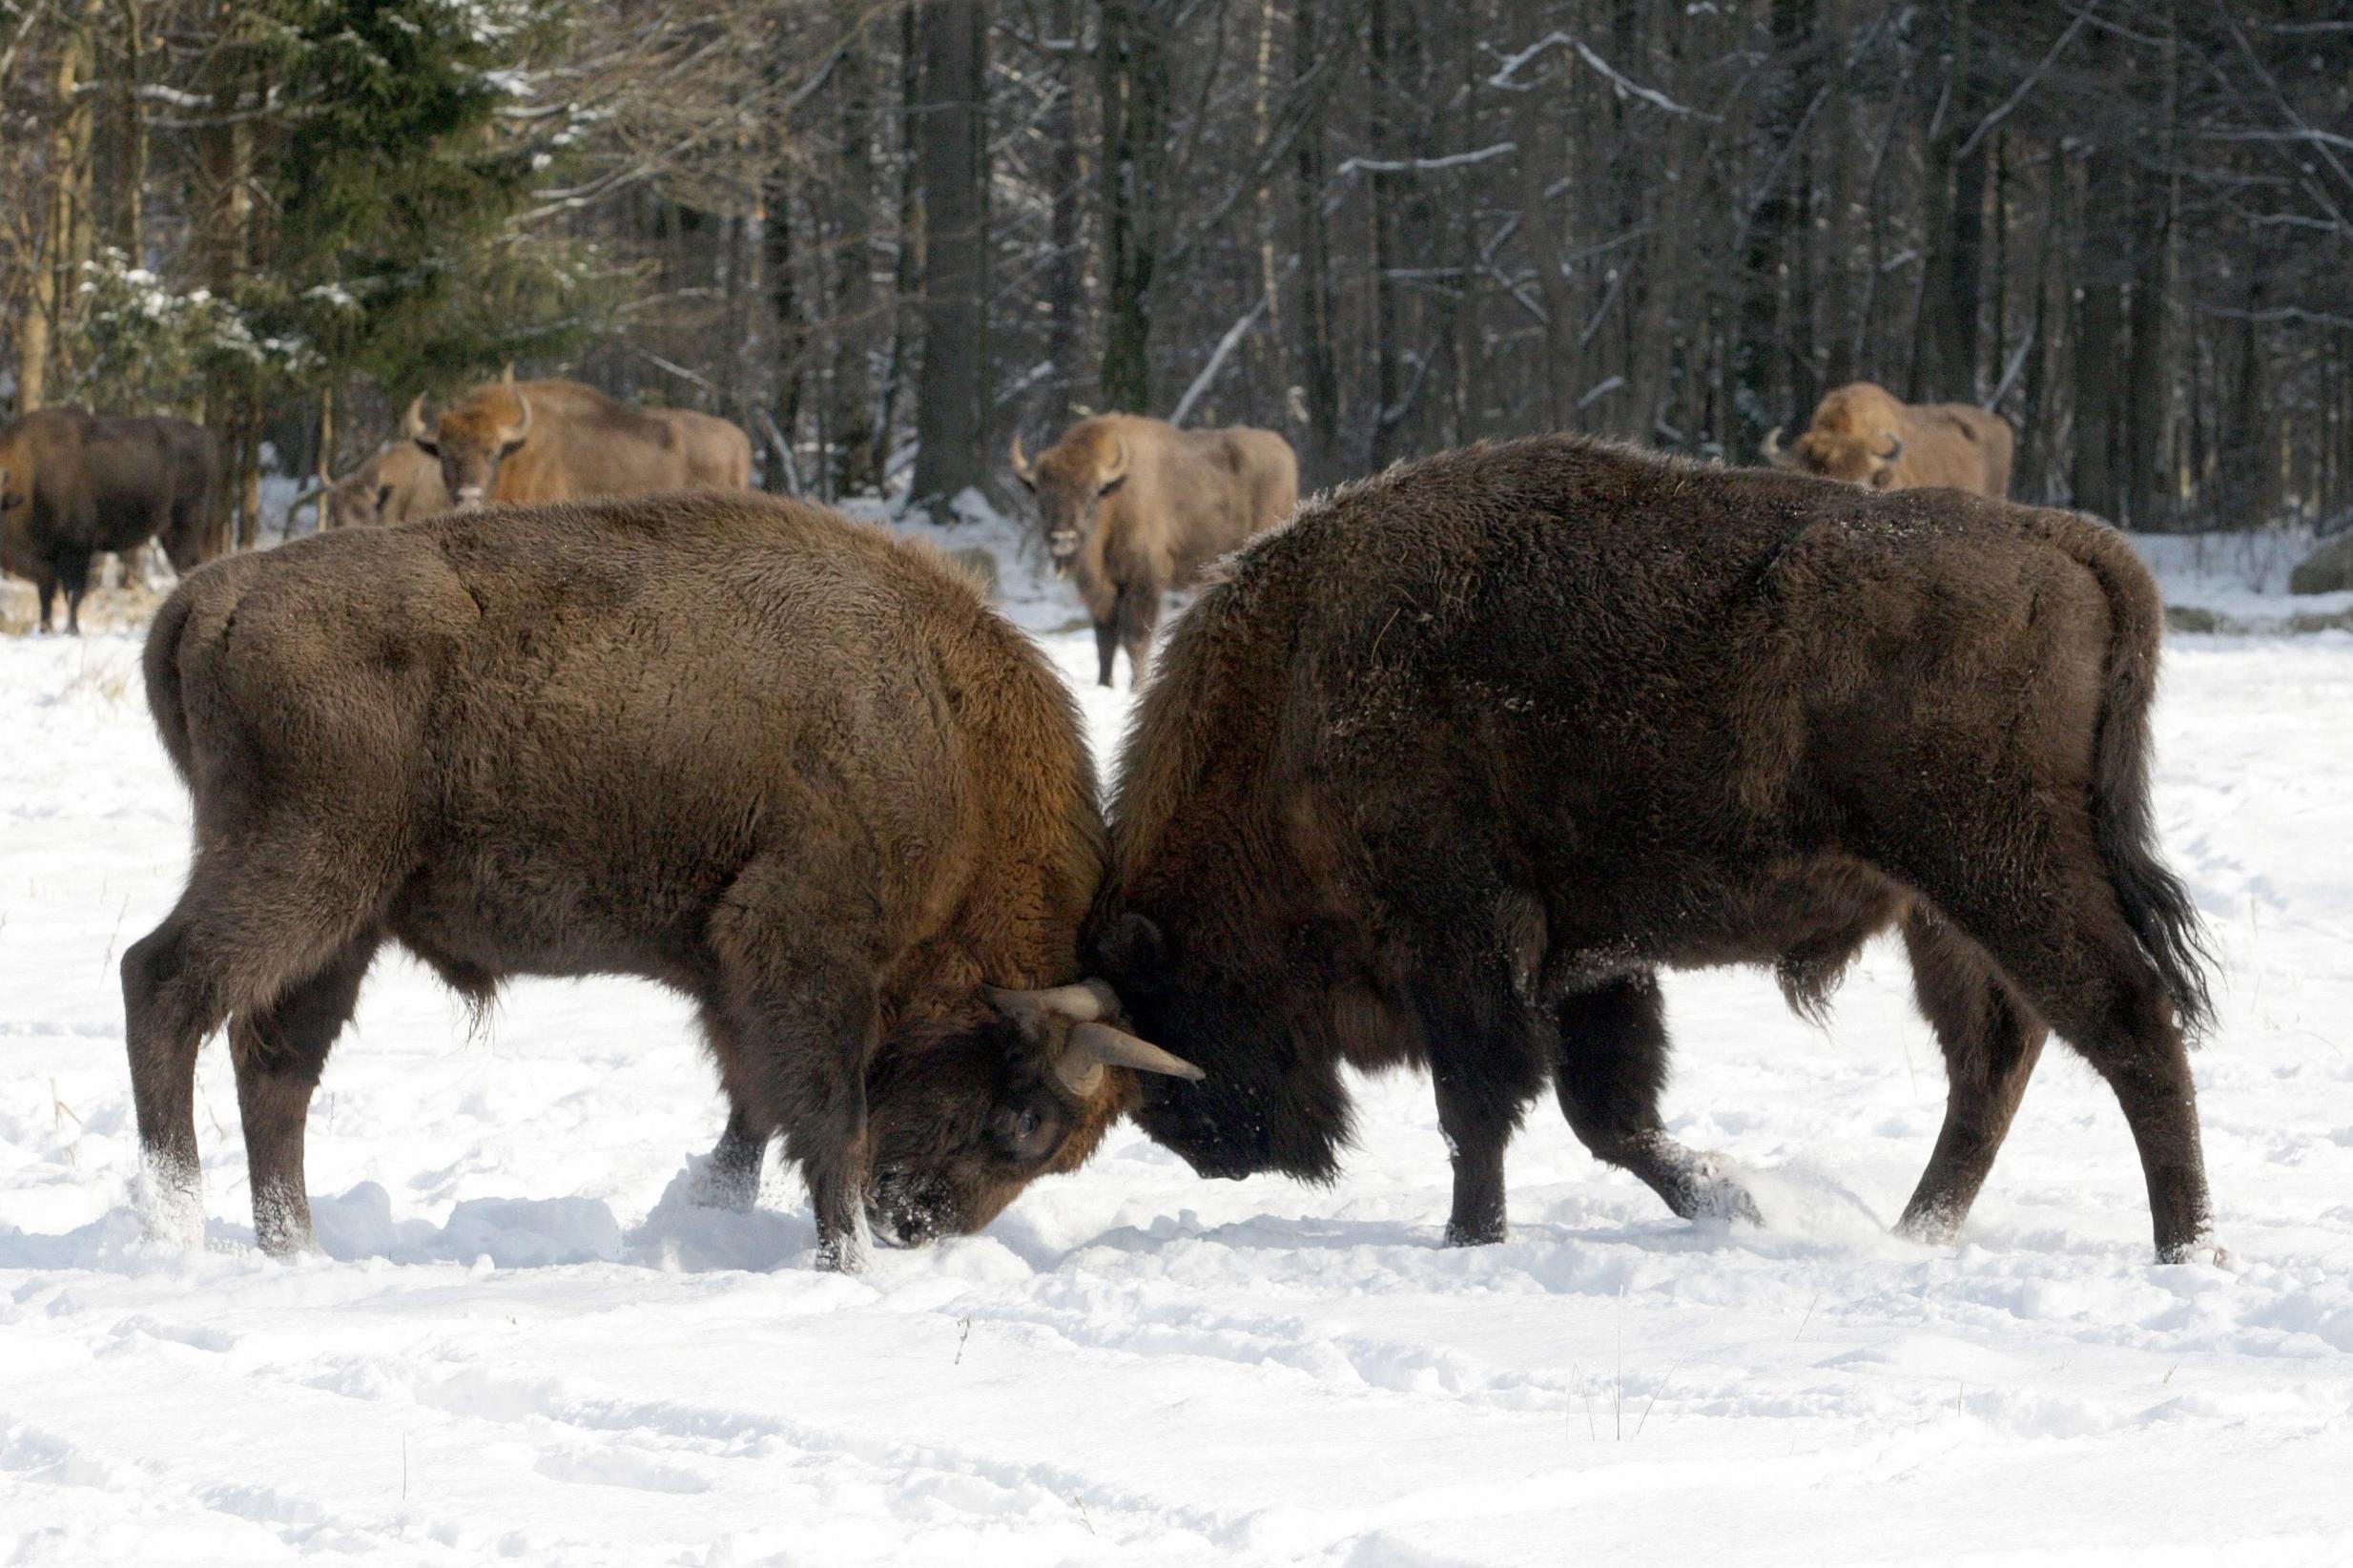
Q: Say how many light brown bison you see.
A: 4